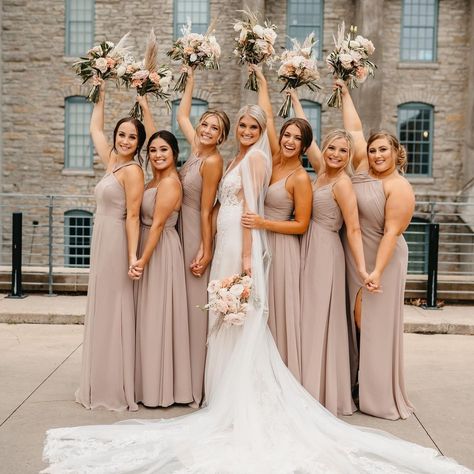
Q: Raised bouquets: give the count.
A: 6